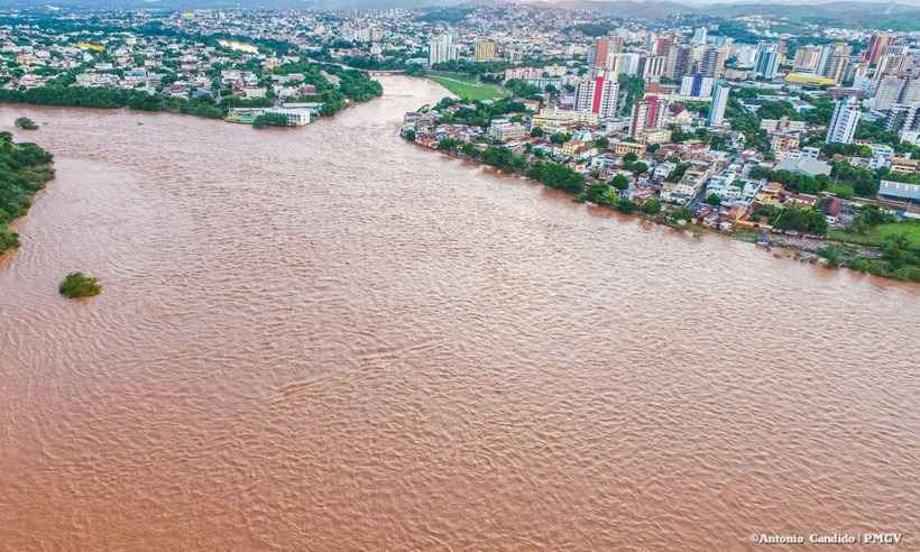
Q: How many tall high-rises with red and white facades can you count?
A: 2